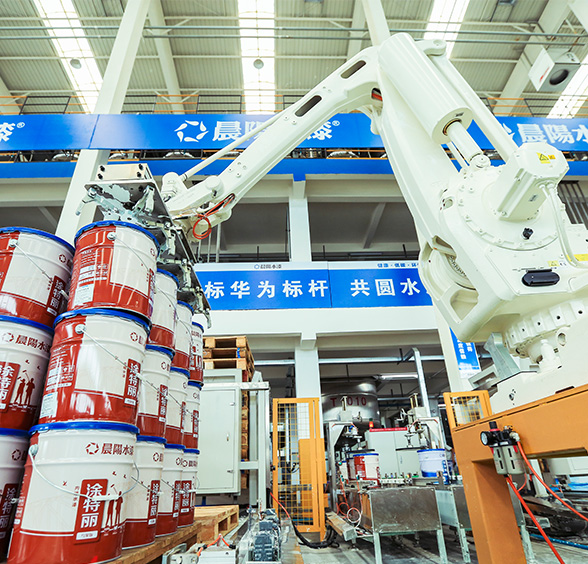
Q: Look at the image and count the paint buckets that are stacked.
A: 15